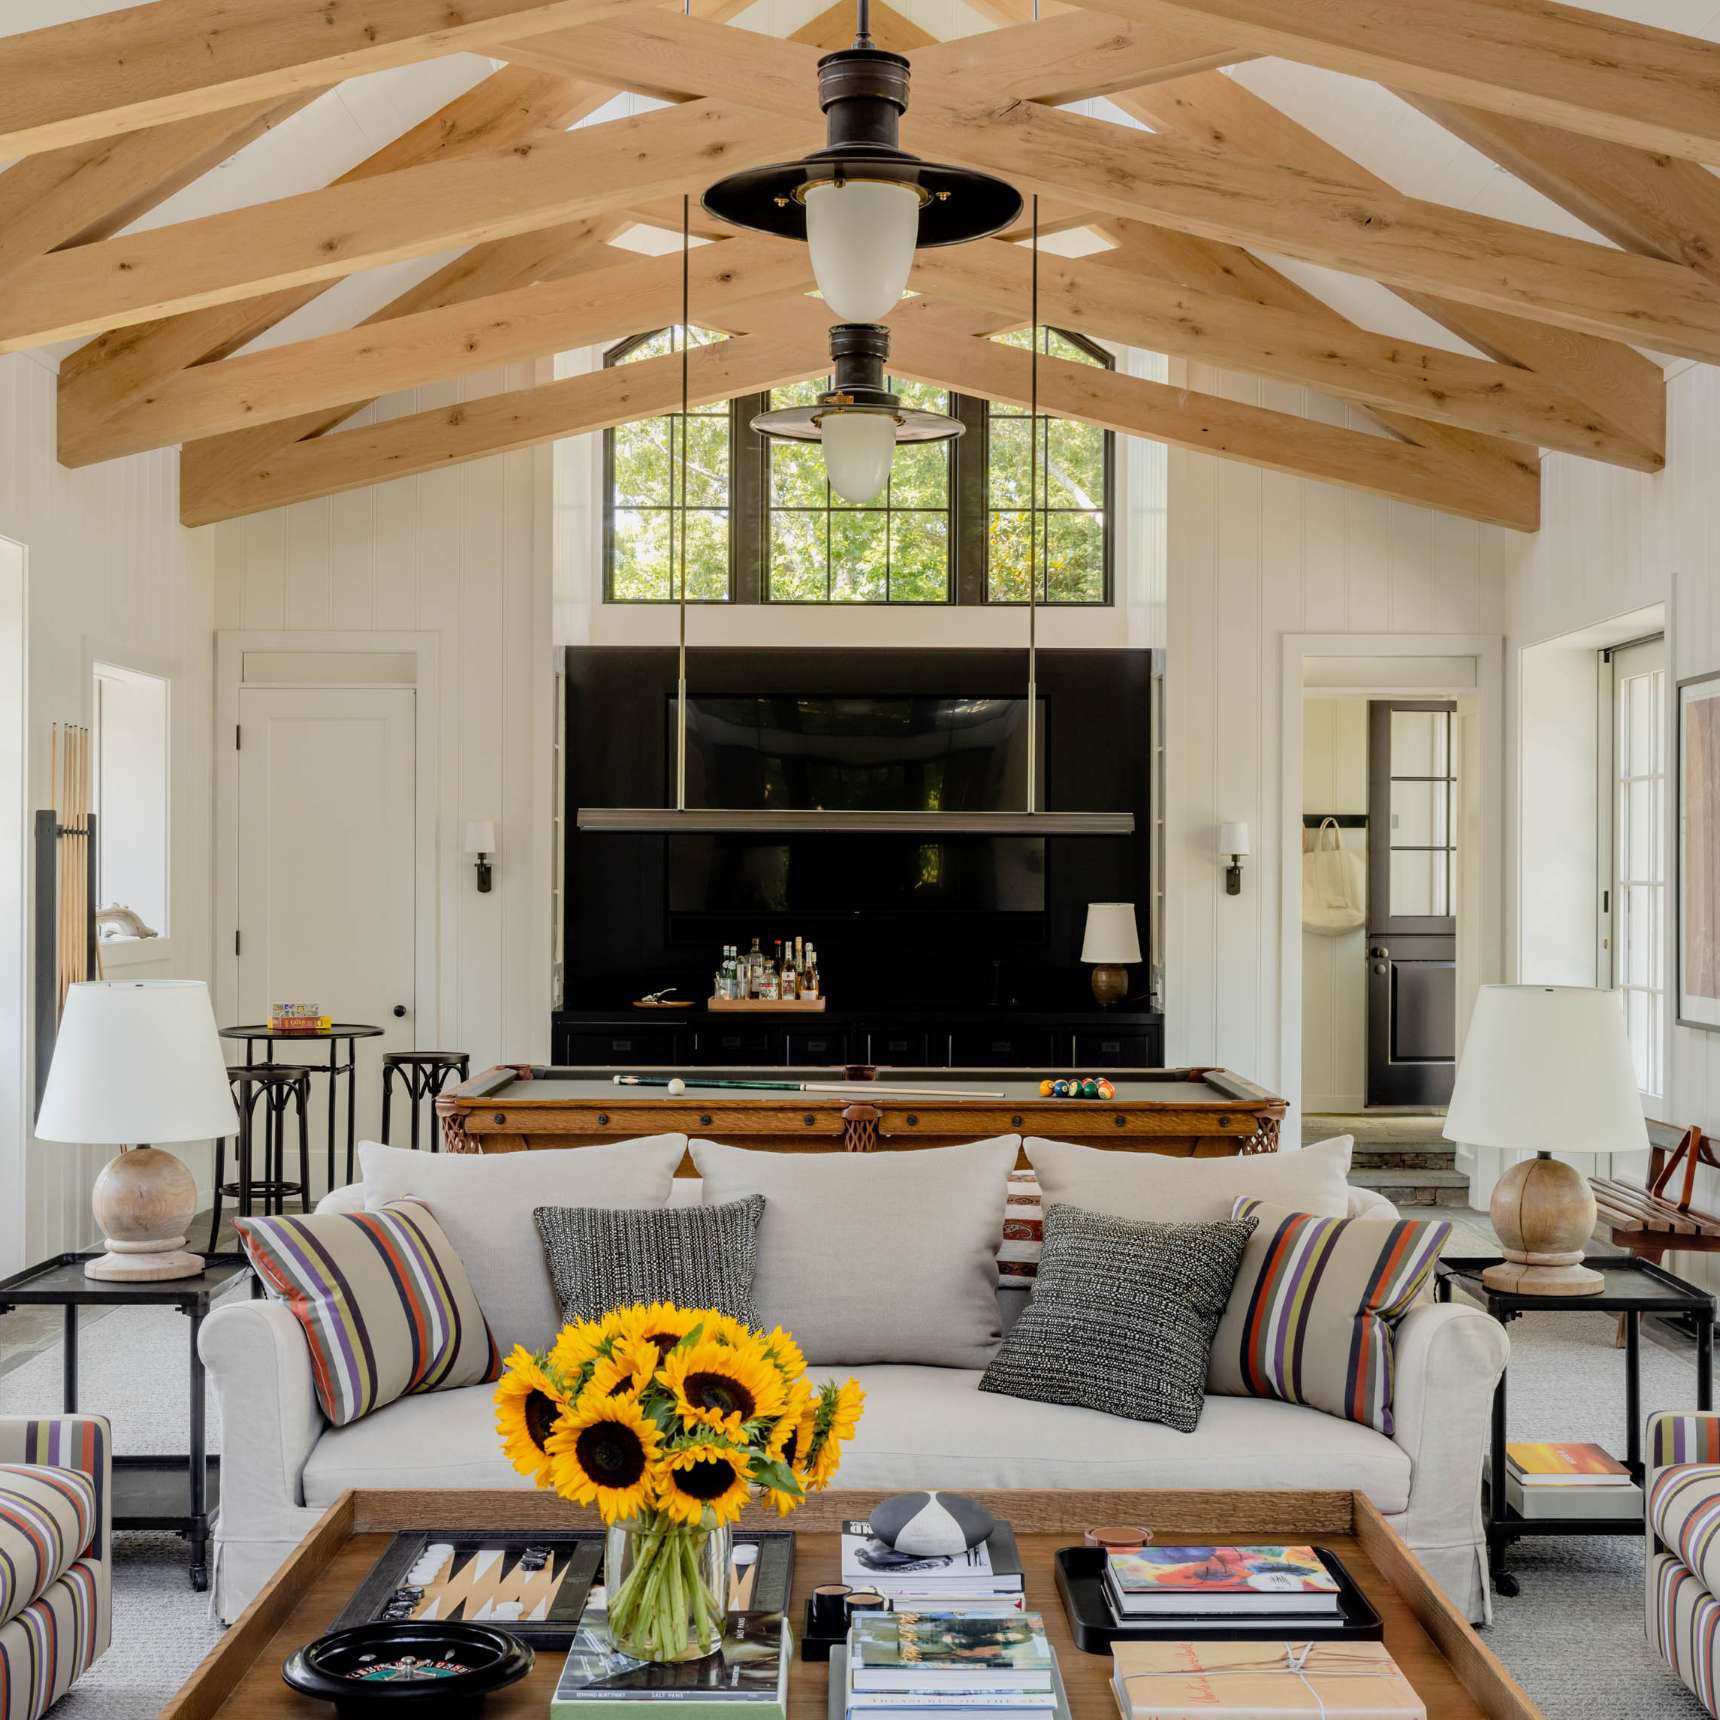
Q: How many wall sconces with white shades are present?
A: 2